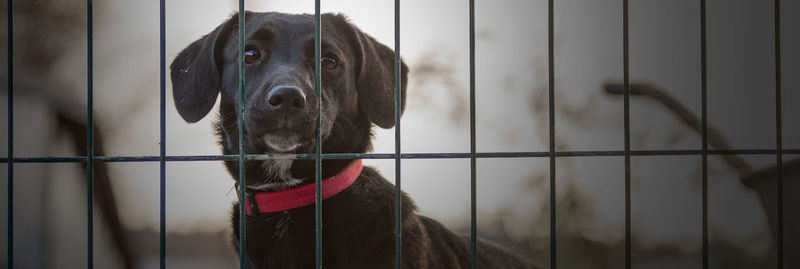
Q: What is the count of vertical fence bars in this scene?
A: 11